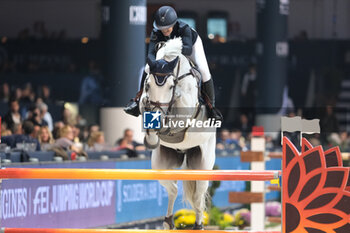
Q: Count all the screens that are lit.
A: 2